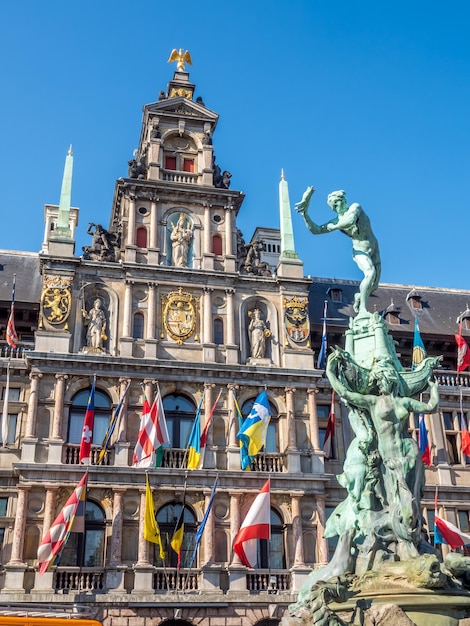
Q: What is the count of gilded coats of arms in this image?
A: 3